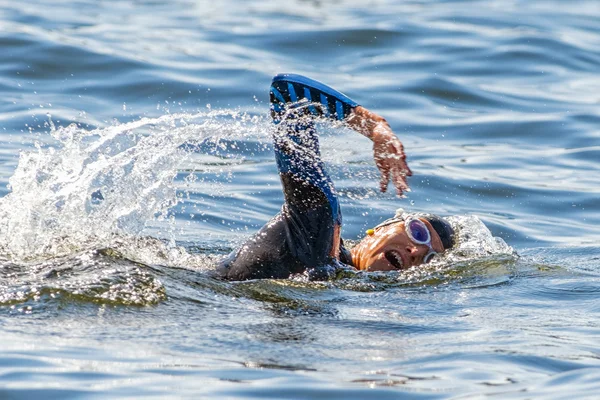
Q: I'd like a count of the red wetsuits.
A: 0